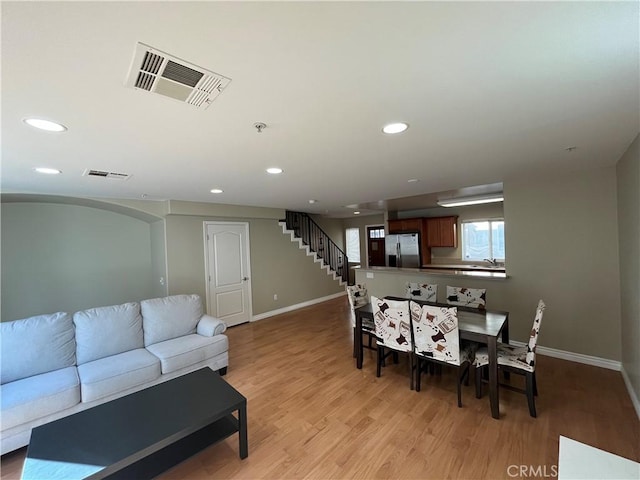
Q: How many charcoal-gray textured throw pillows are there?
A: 0